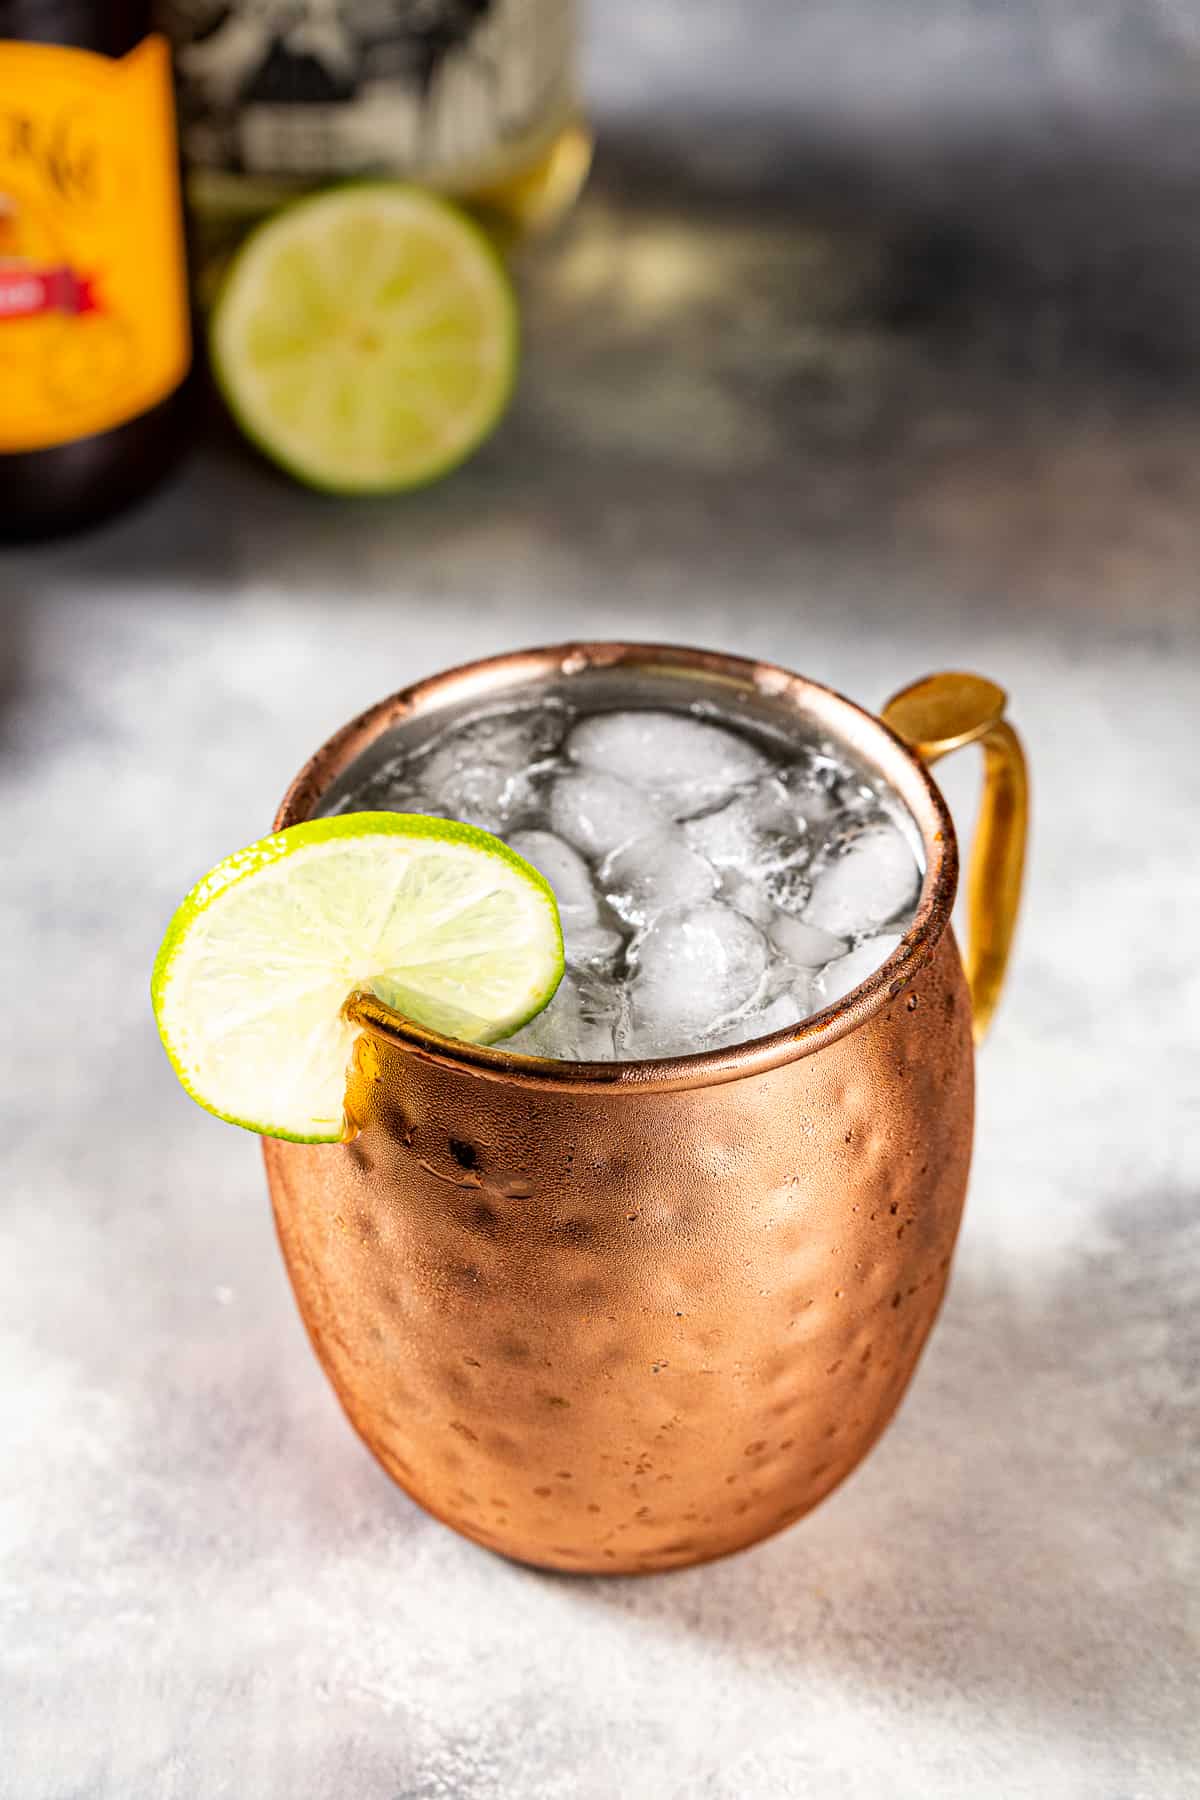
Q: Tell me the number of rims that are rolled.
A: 1